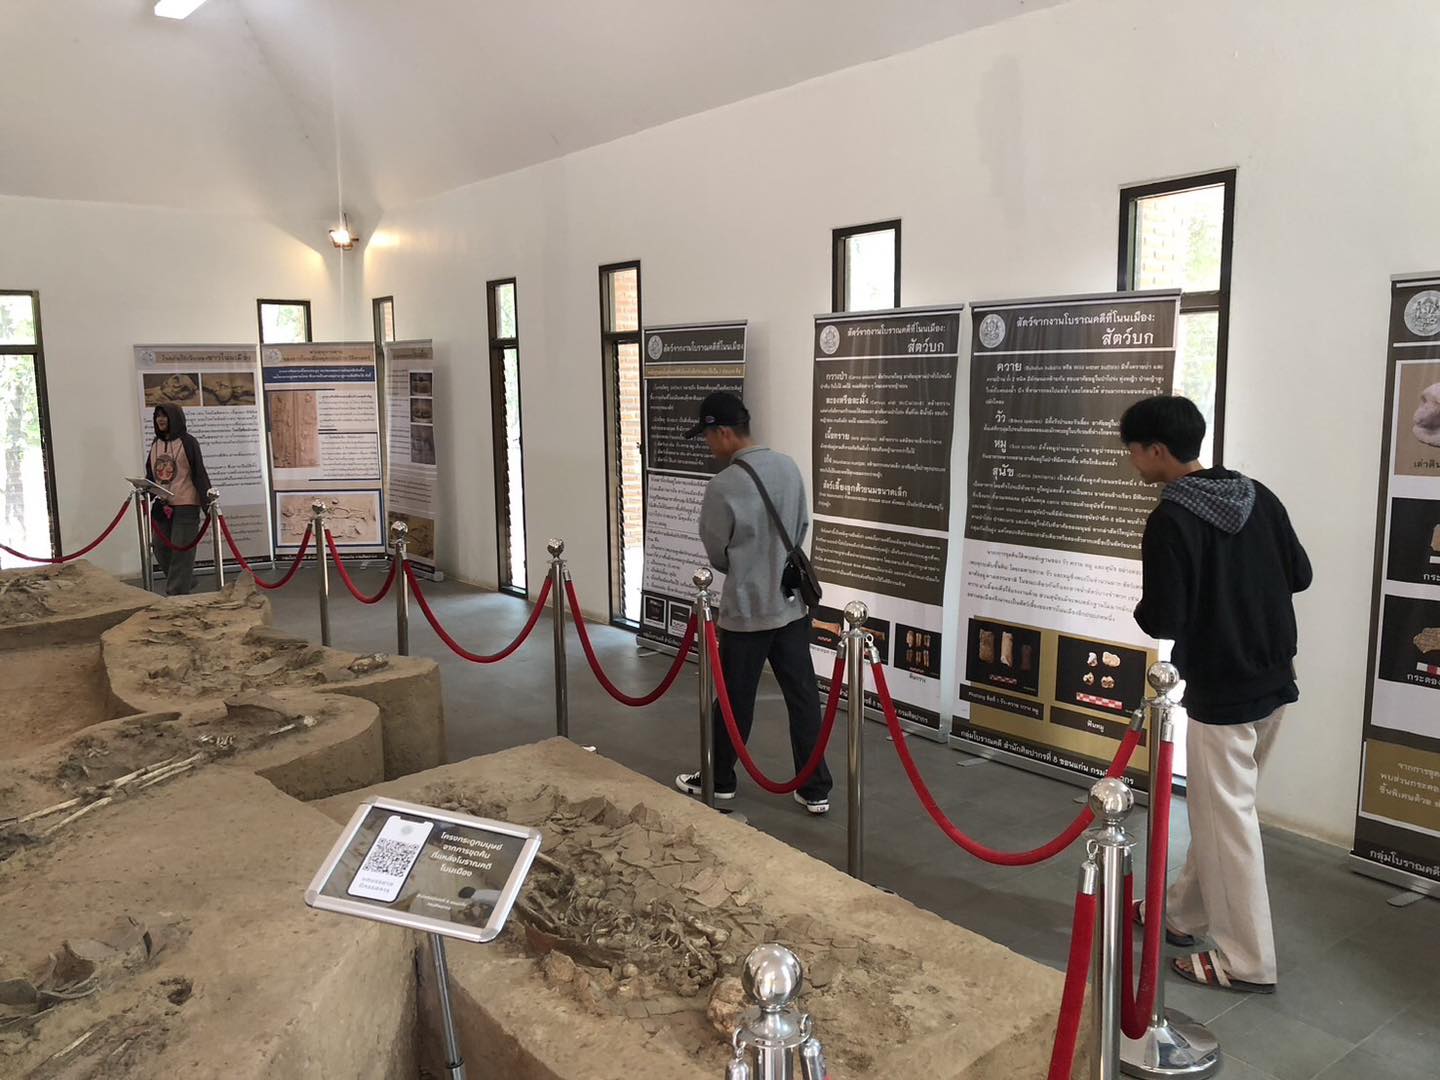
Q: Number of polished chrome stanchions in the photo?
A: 10